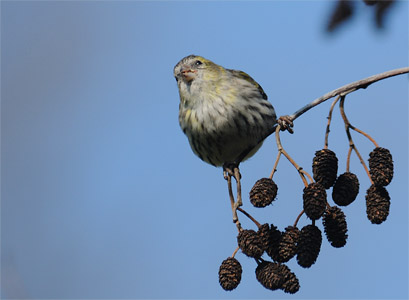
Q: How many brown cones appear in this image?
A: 14